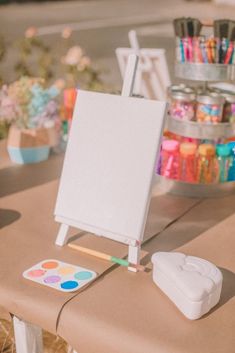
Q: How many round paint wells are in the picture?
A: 6